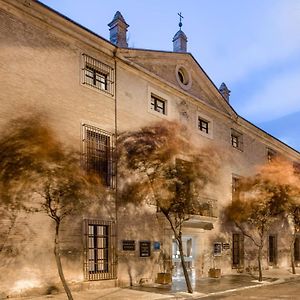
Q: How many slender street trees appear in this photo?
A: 4